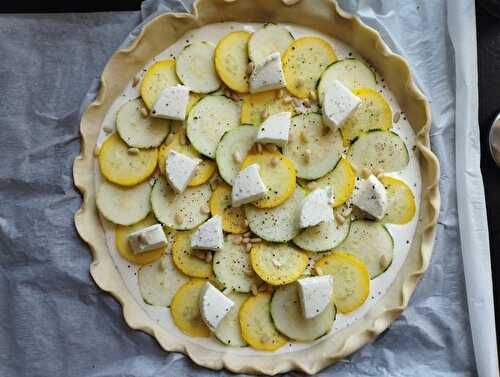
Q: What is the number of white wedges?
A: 12